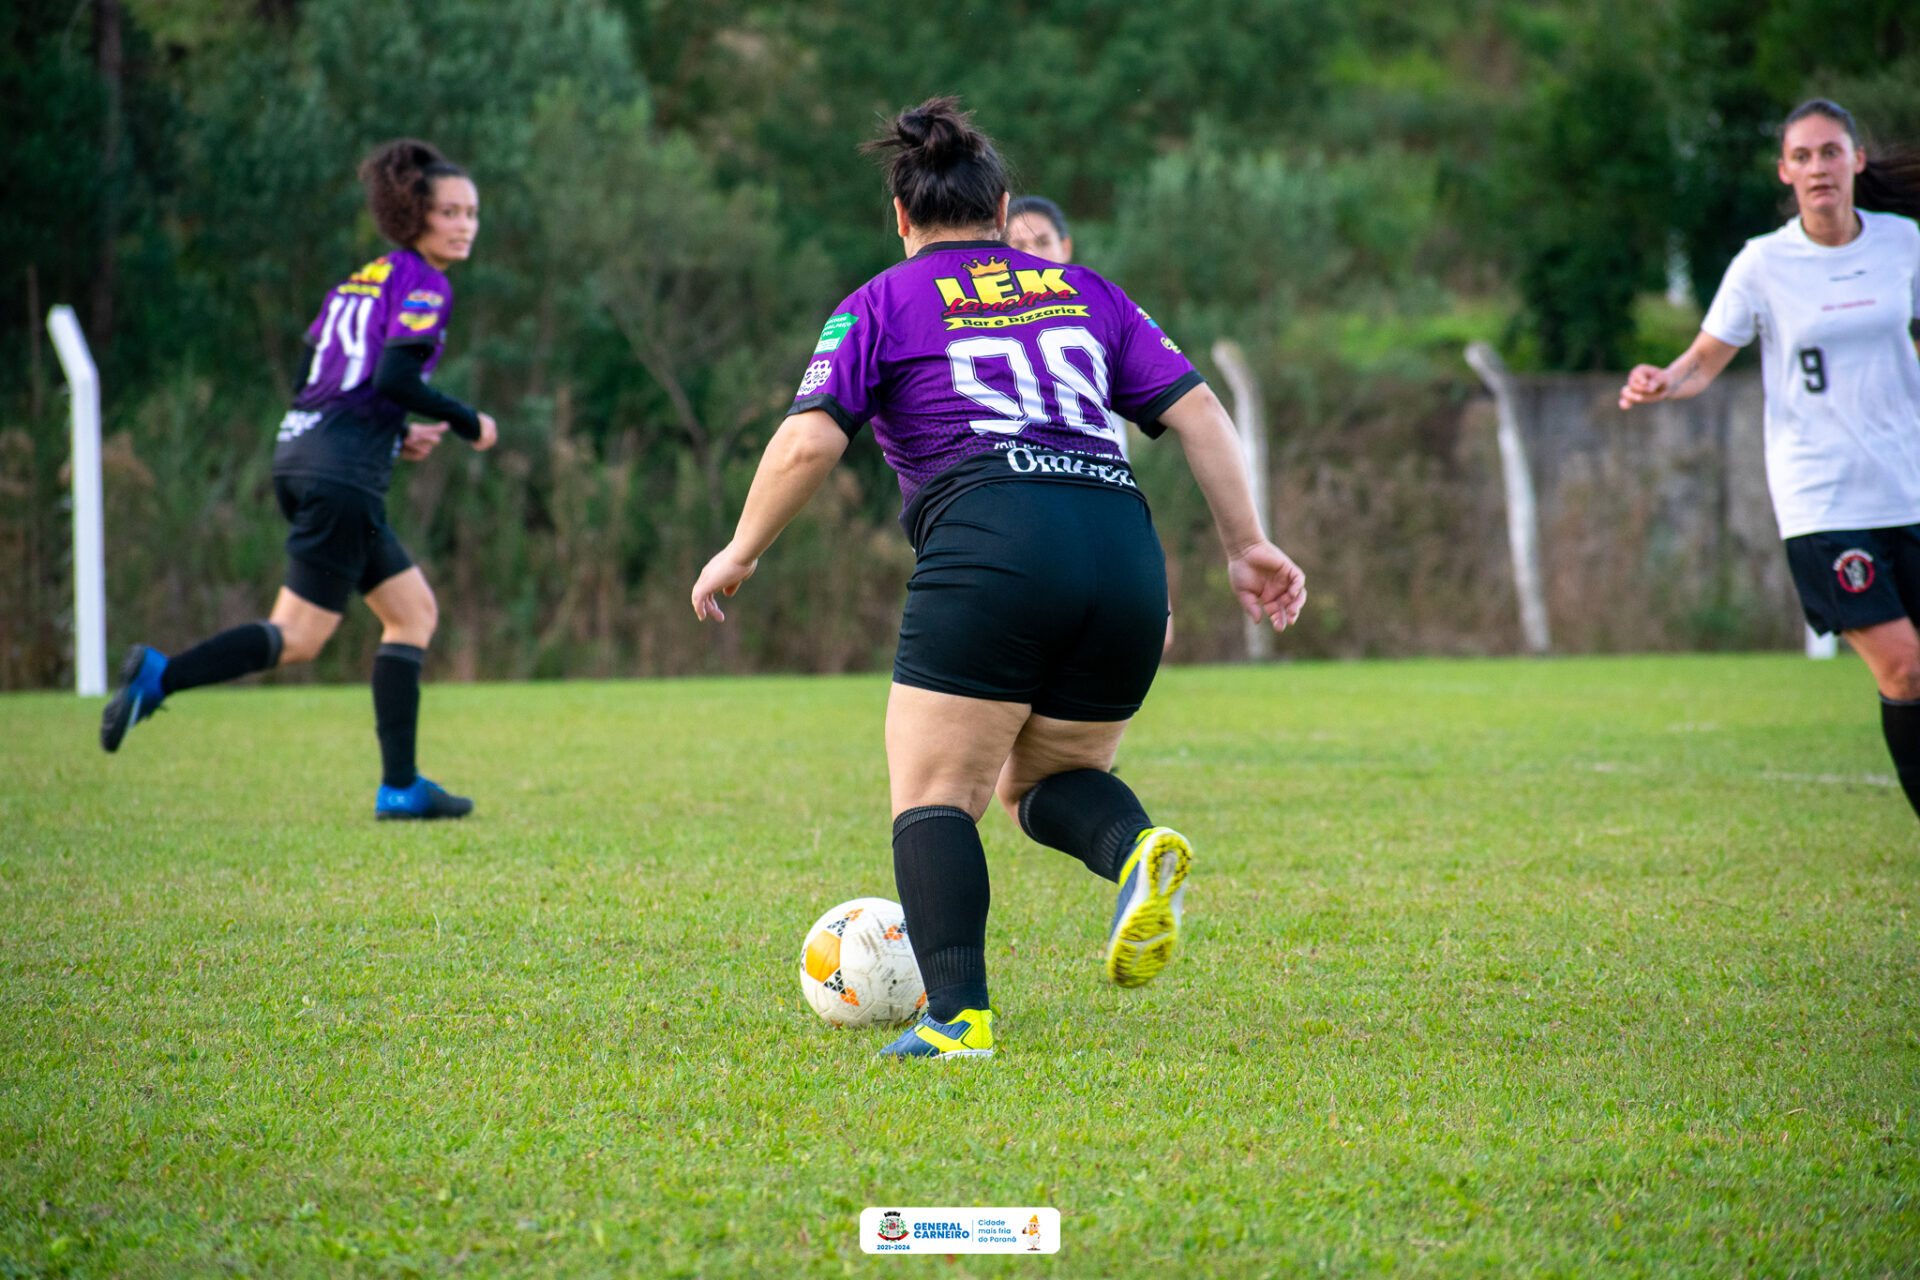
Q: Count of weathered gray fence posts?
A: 2